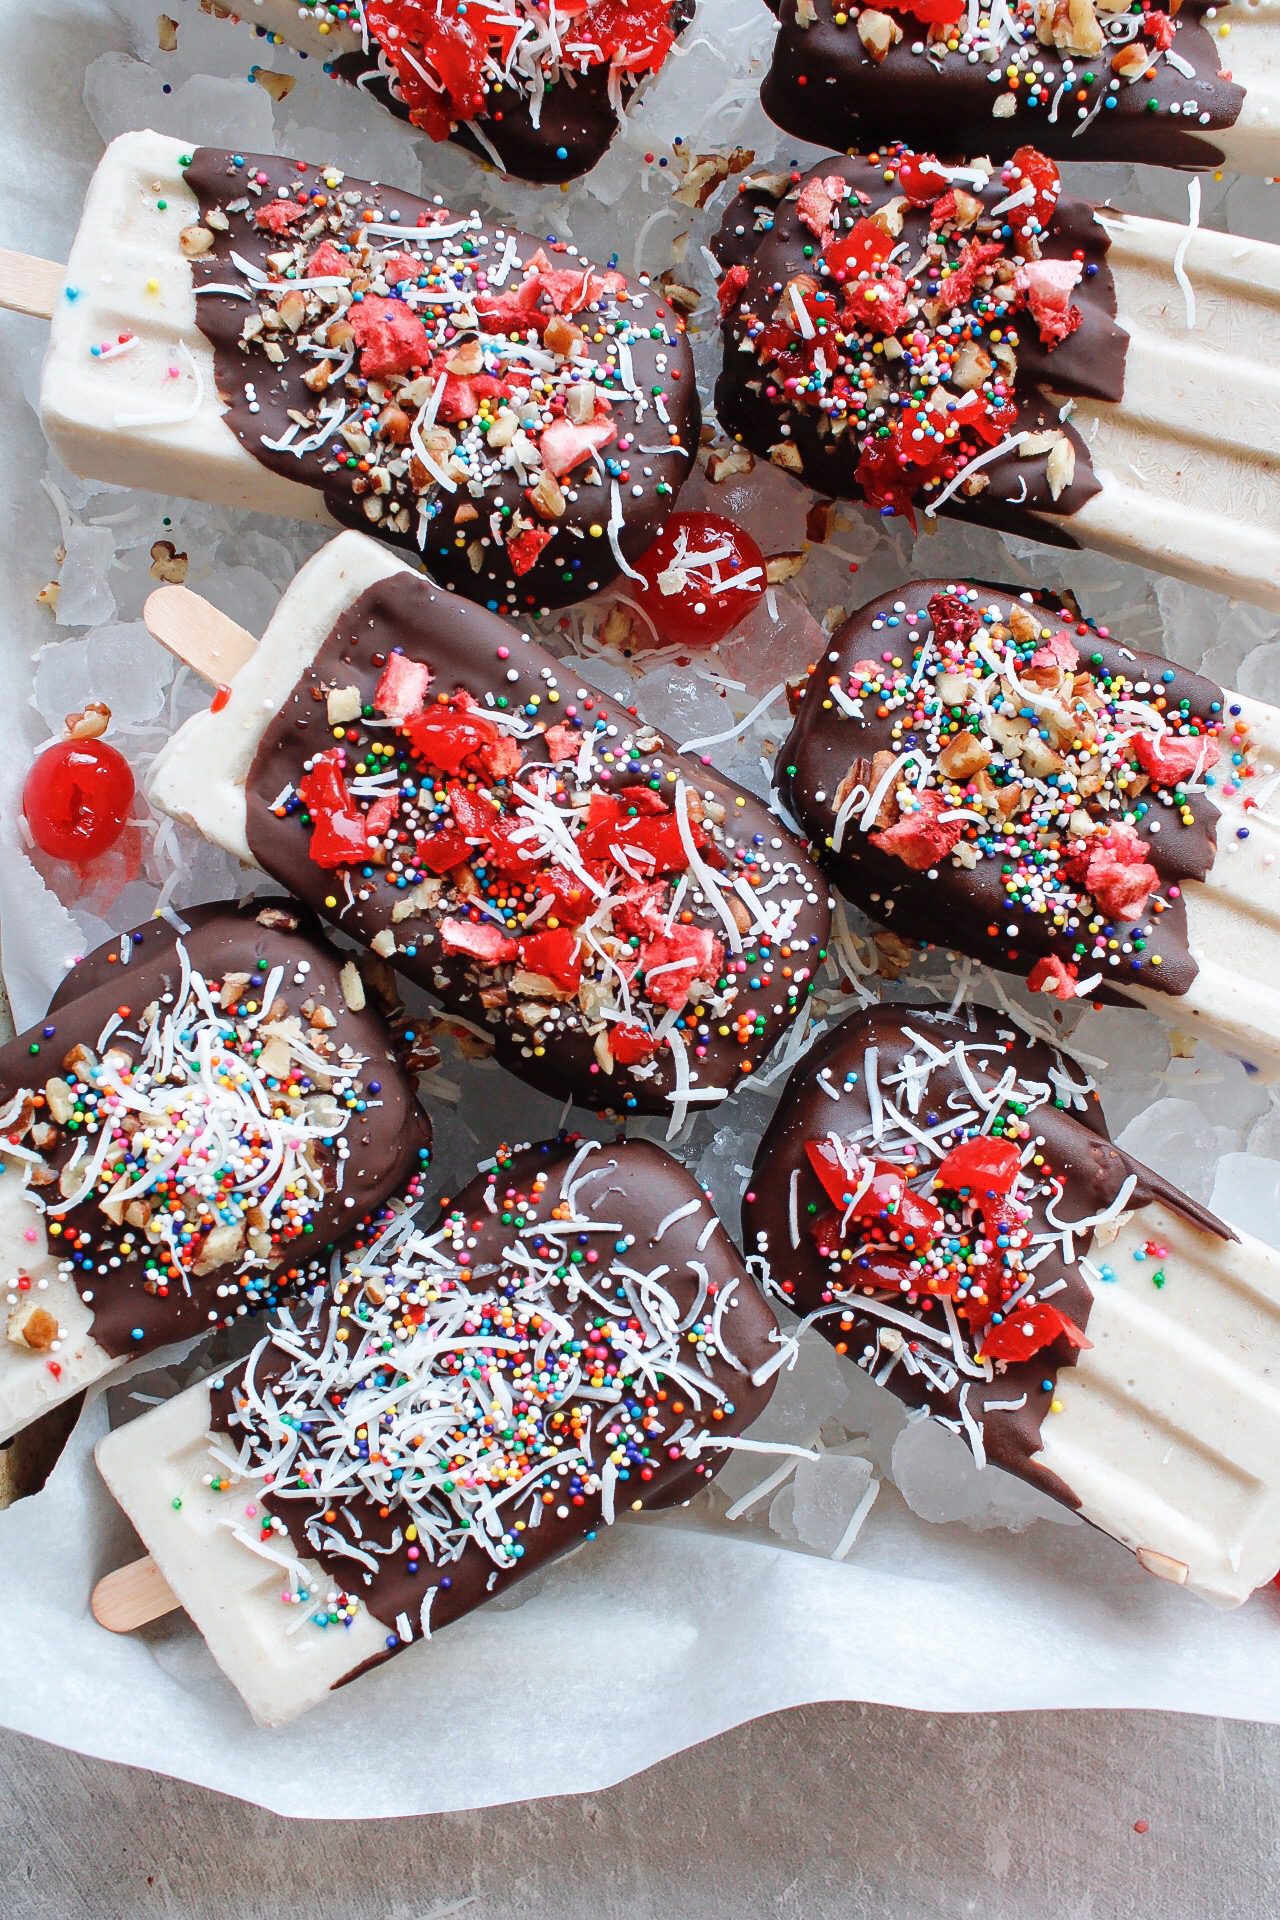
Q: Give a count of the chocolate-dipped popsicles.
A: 9